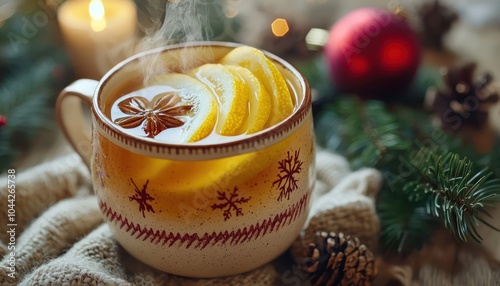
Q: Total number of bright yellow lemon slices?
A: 4